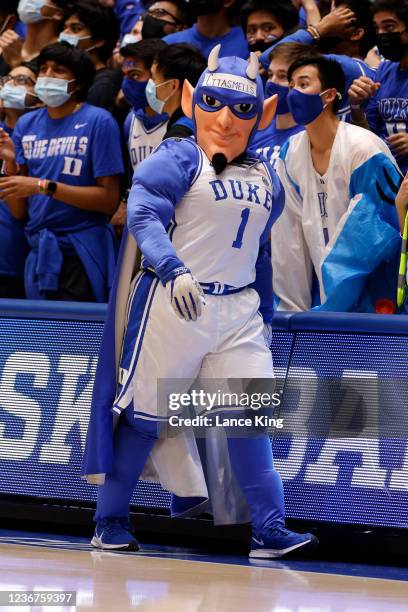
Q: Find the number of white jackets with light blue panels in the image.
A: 1